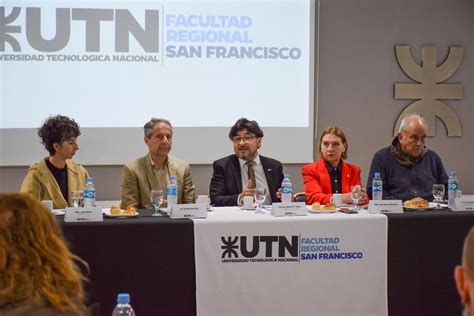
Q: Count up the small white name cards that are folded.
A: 5